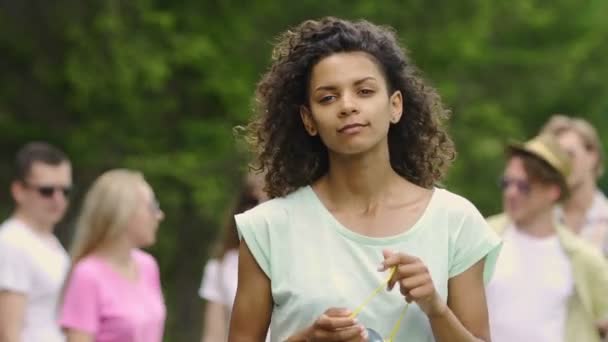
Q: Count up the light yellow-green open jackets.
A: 1